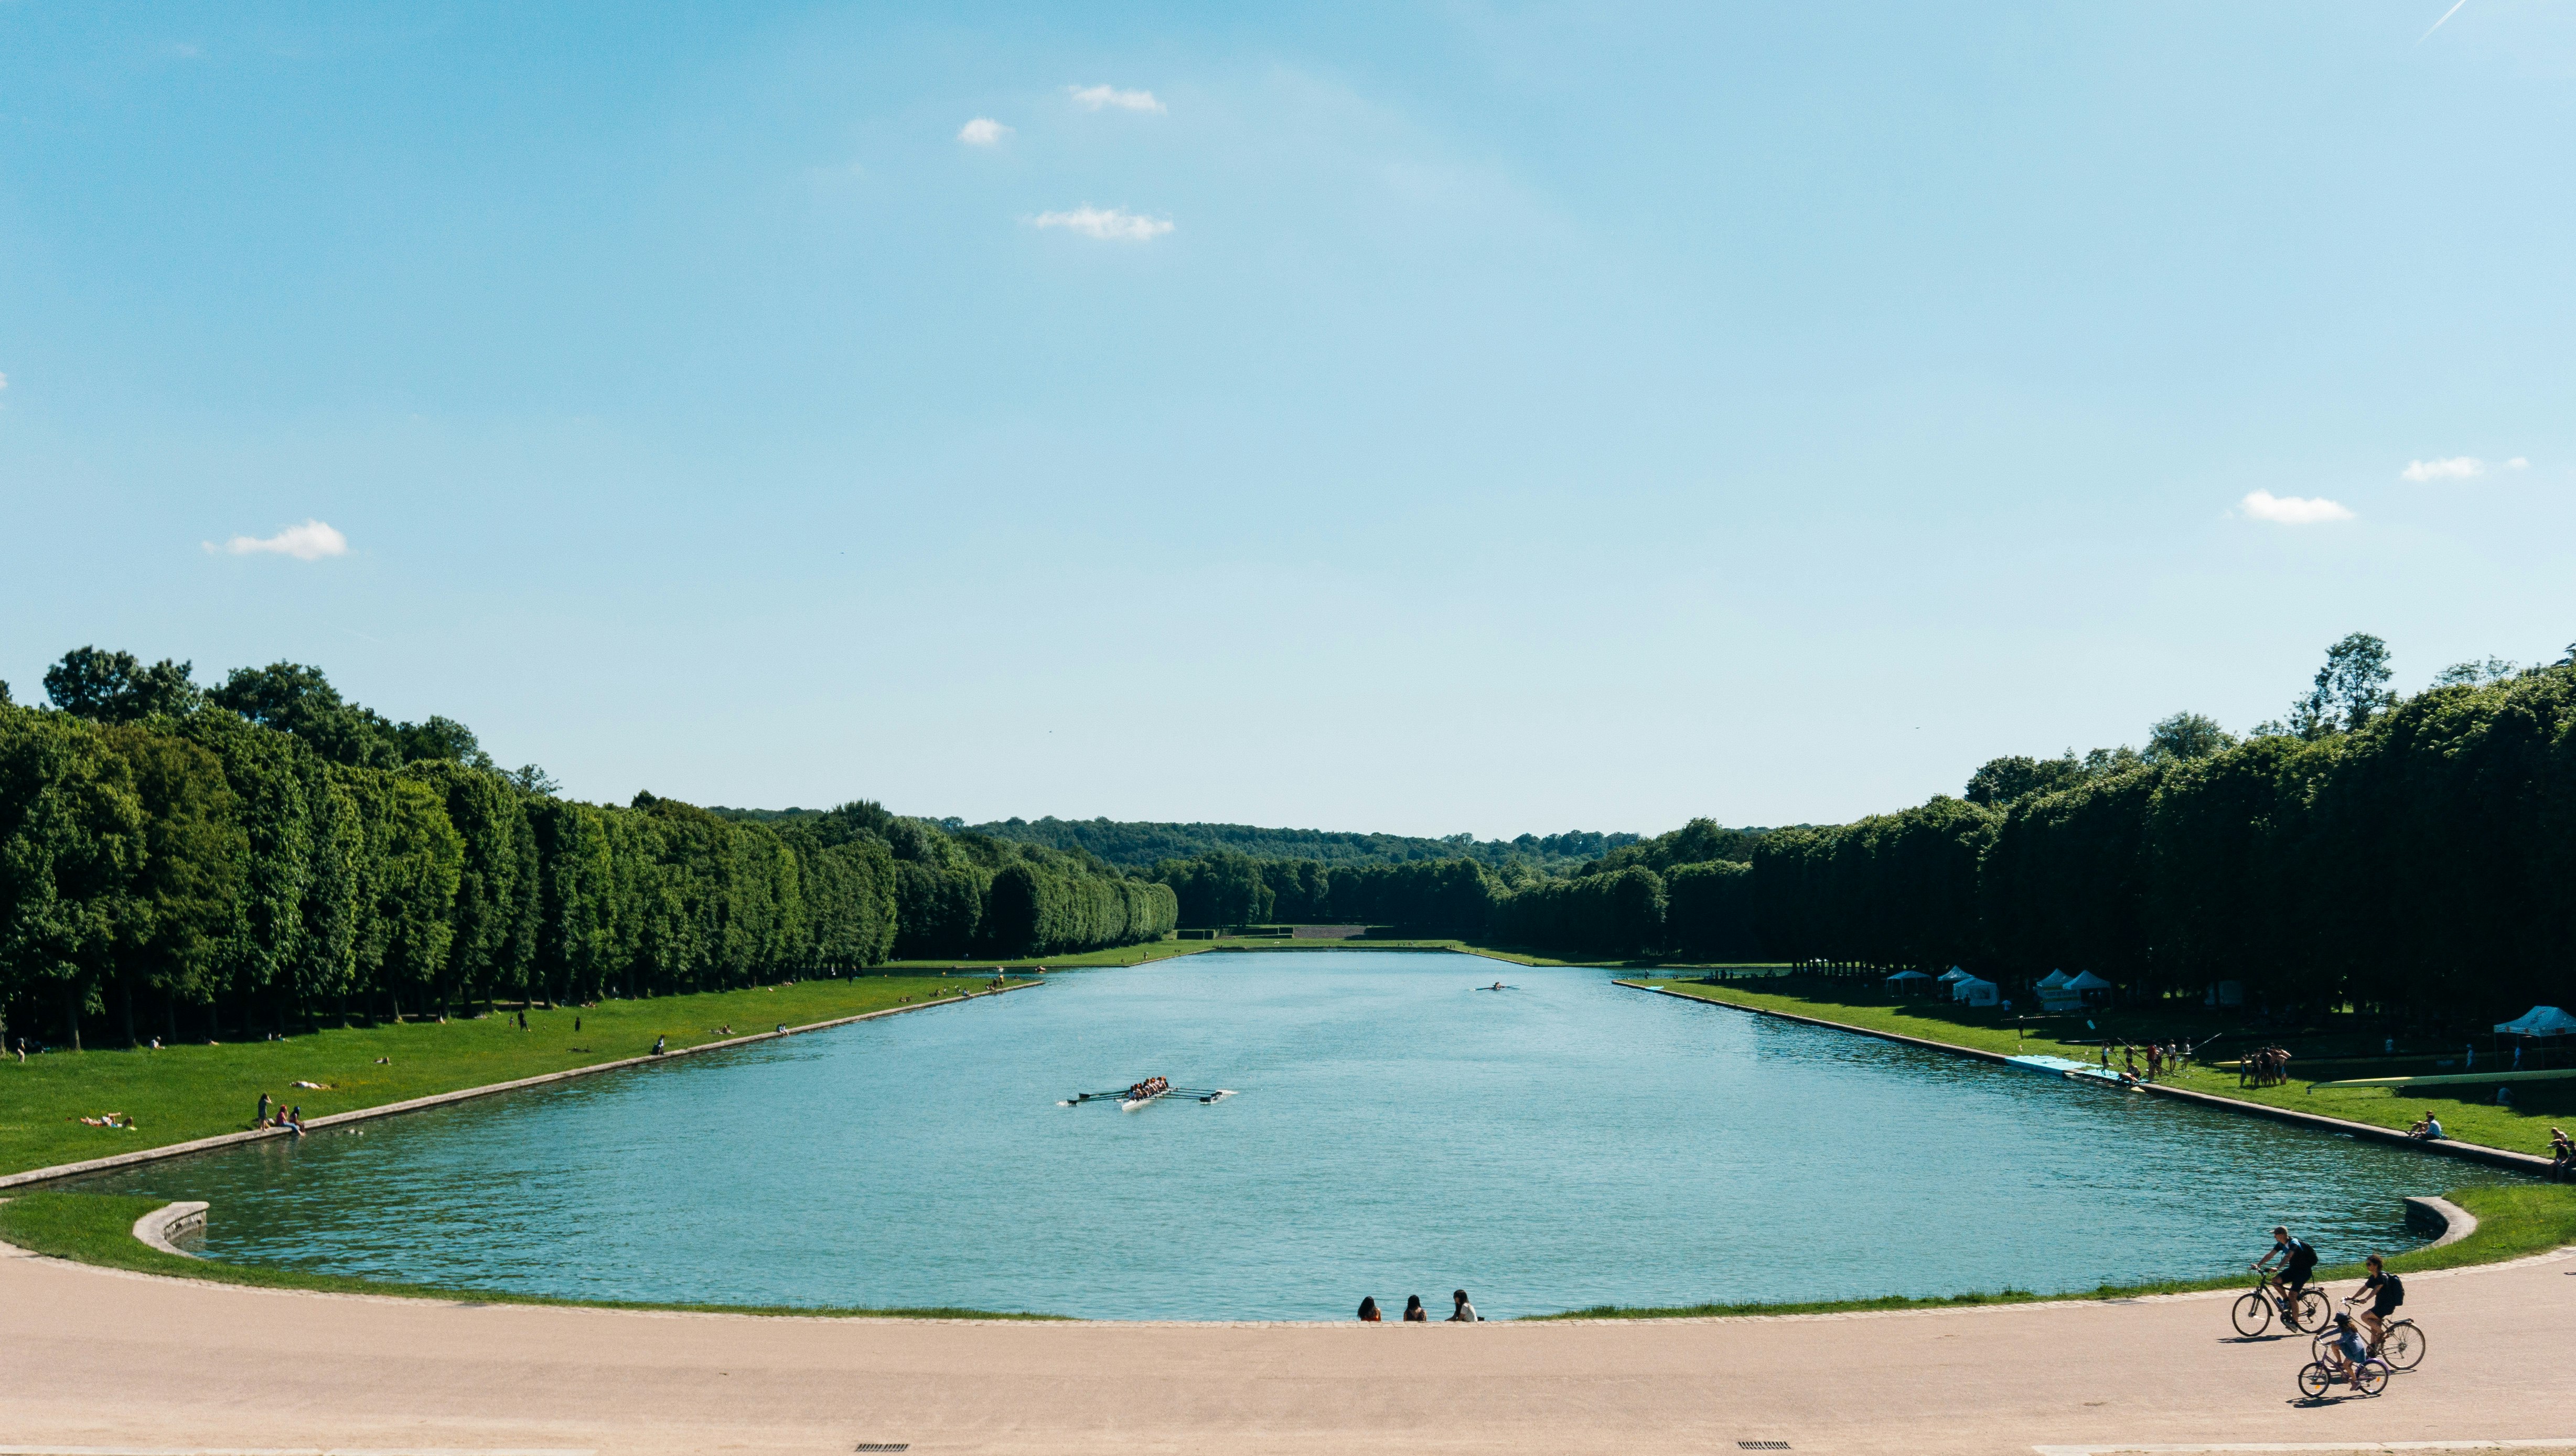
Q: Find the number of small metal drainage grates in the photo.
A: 2